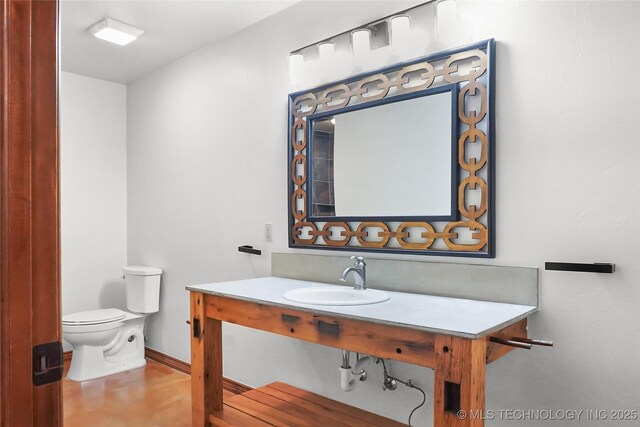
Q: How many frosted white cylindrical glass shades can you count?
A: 5